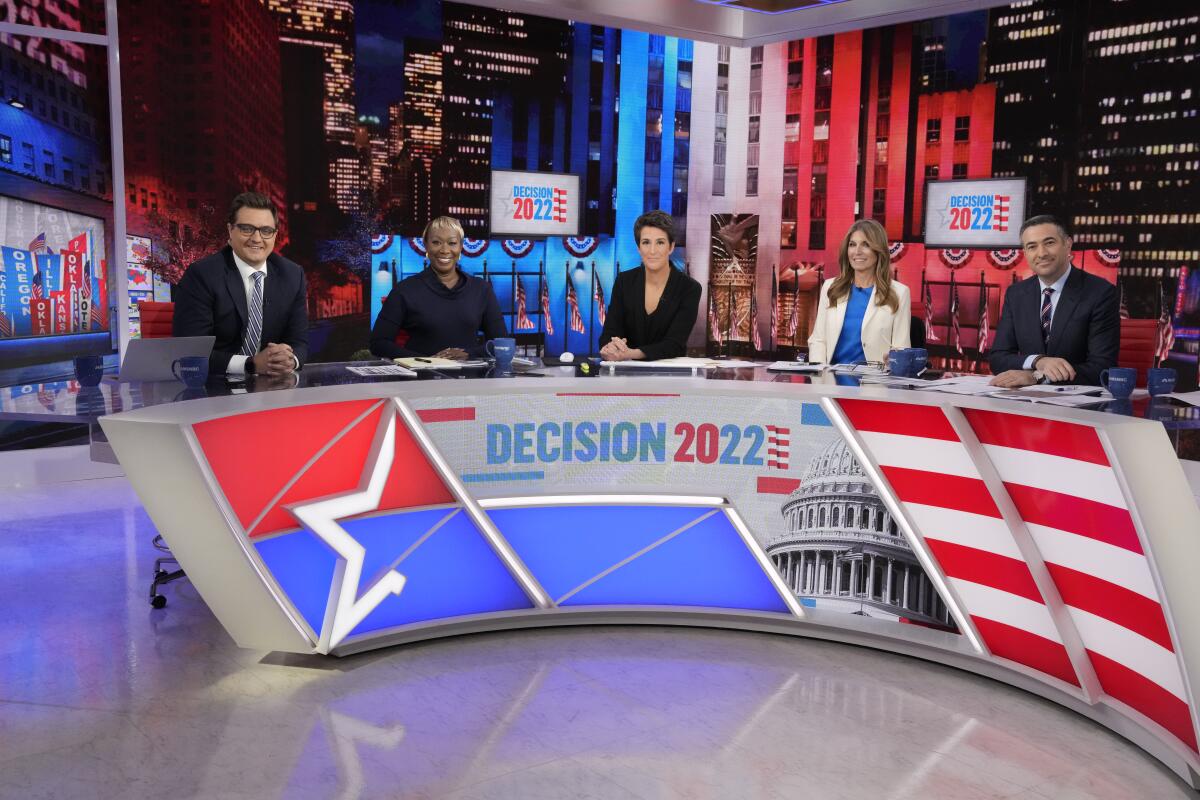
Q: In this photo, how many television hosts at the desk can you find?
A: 5